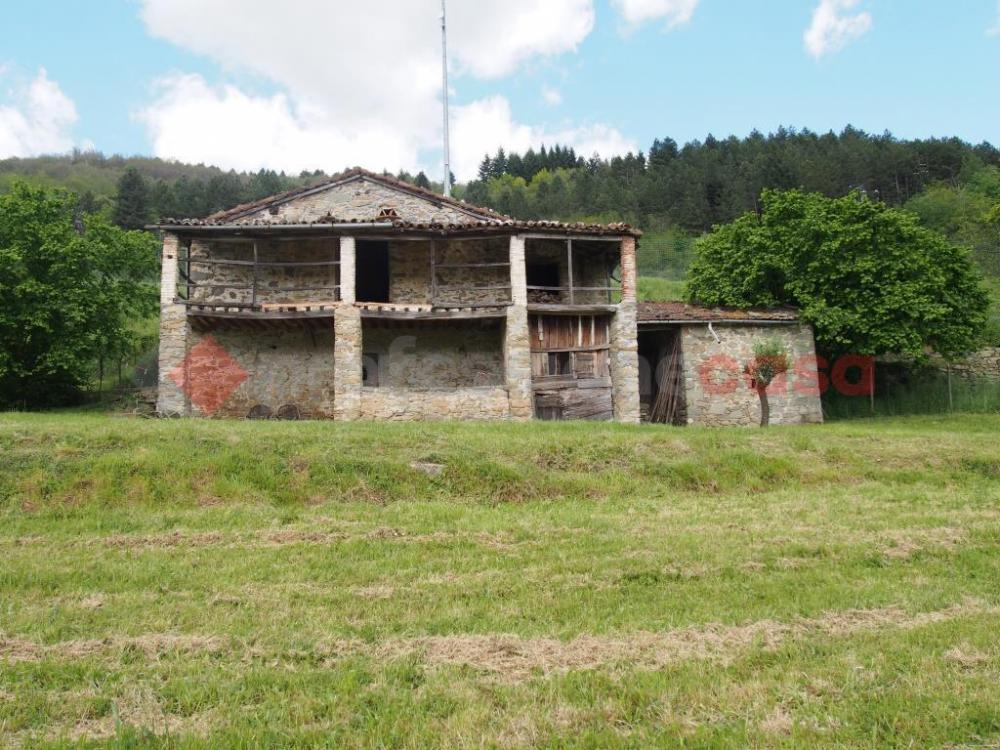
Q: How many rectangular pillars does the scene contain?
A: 4